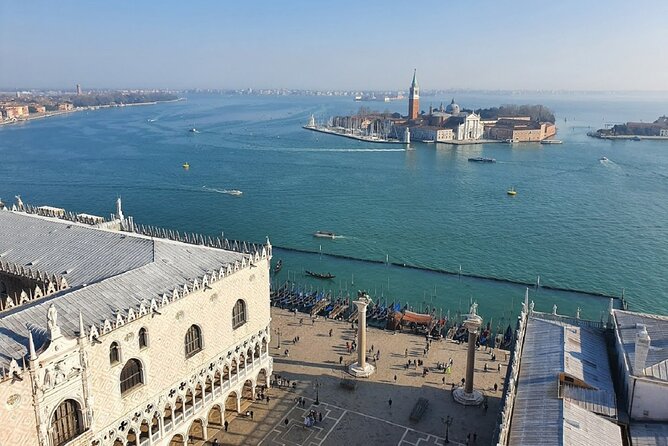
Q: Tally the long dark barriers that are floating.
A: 1